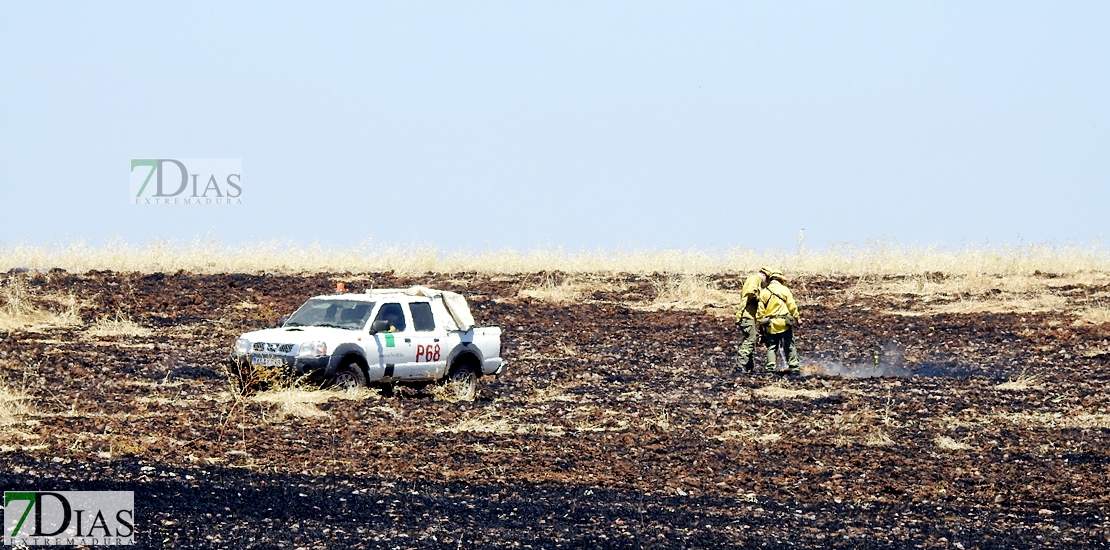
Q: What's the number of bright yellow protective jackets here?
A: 2